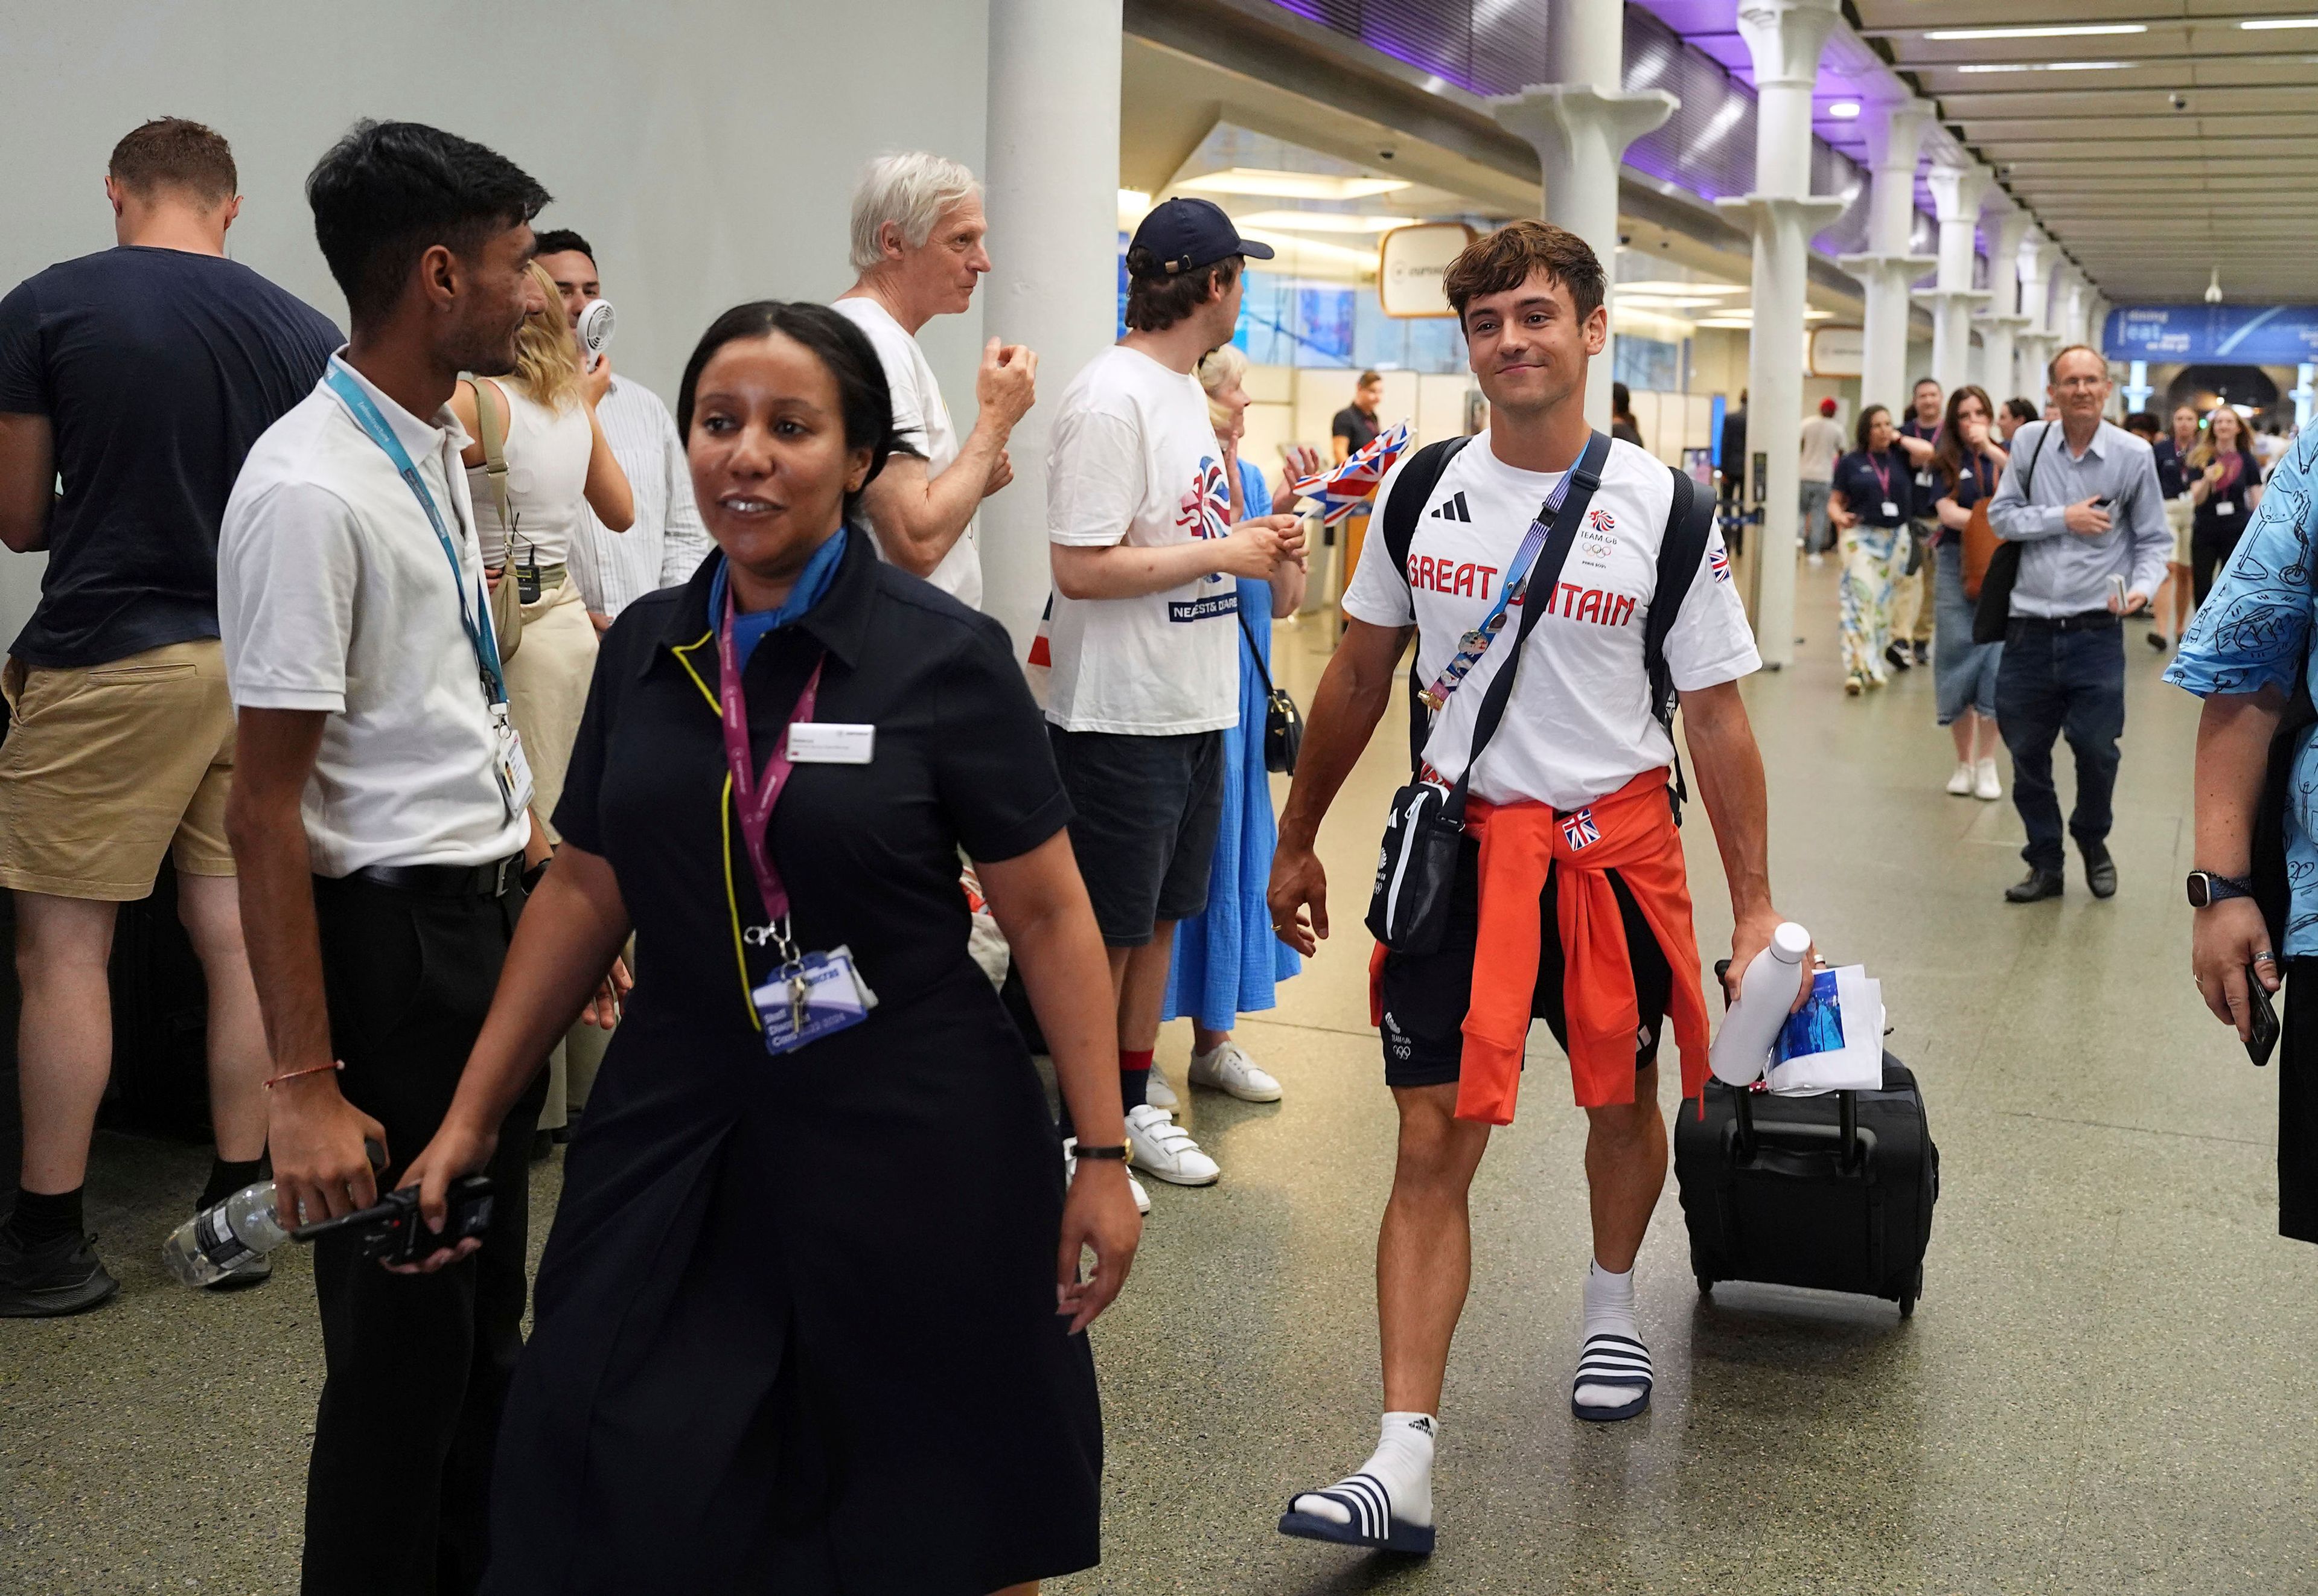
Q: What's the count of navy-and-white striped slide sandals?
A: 2